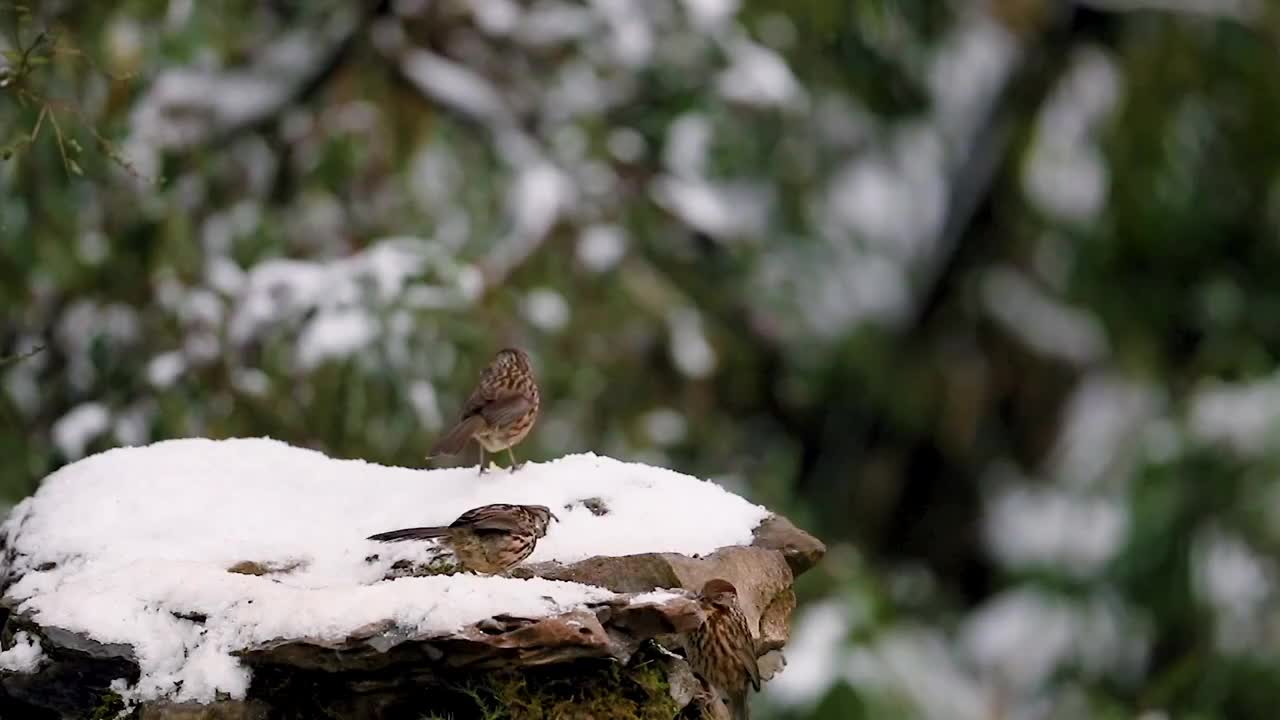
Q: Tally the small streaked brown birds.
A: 3